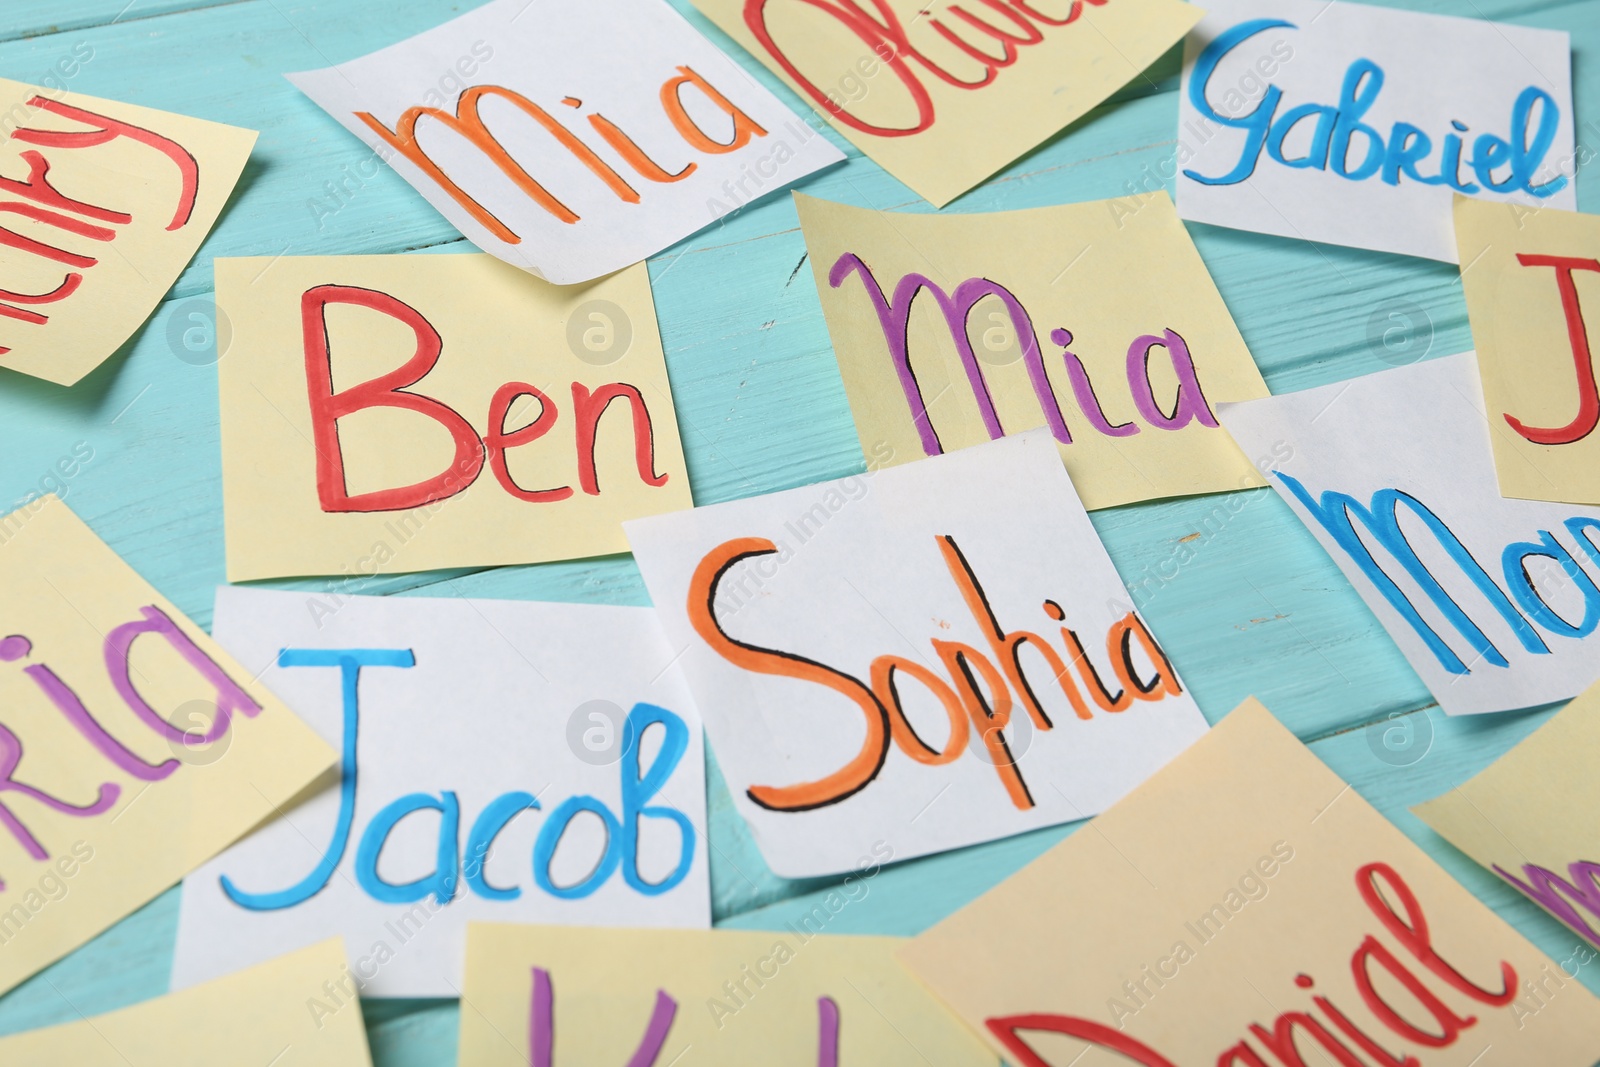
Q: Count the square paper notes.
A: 15